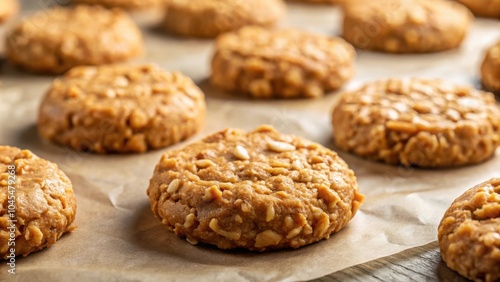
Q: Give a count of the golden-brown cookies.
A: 14